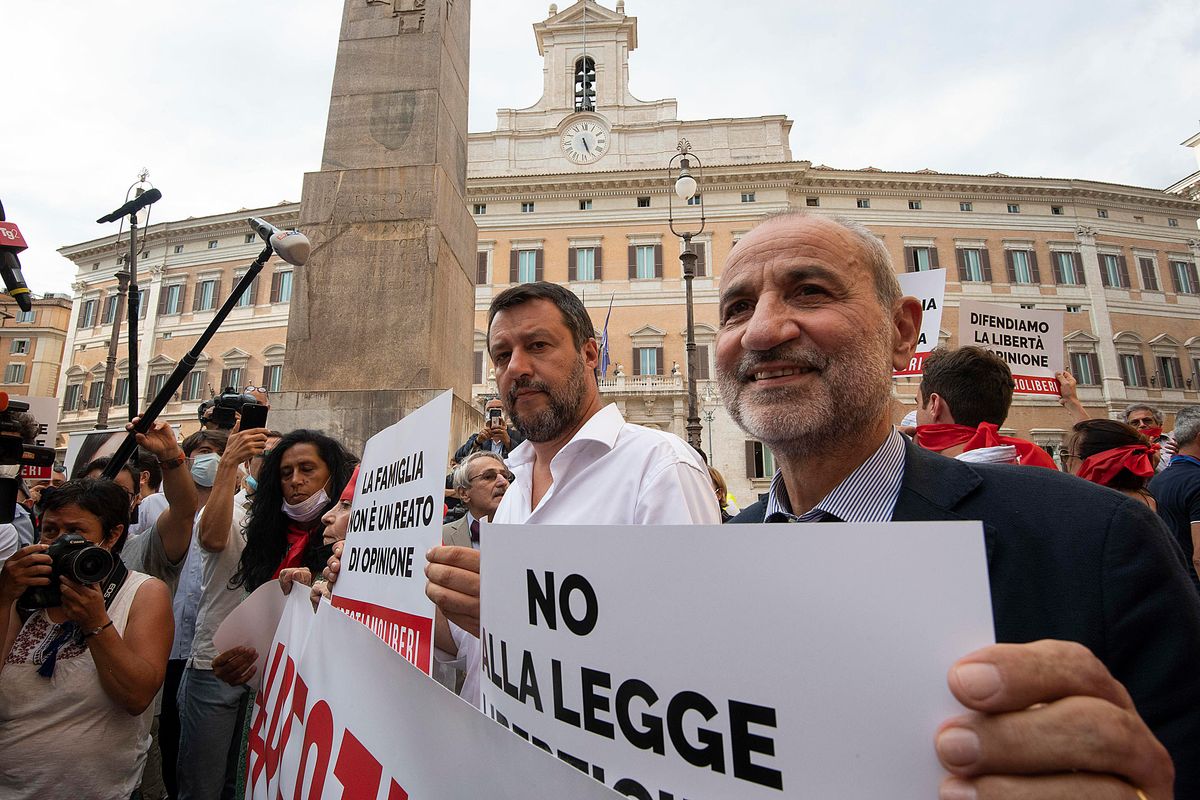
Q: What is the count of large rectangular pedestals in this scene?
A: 1